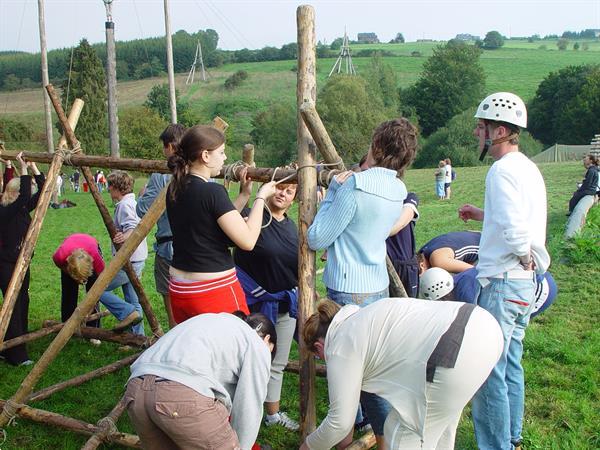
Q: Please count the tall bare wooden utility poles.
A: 3